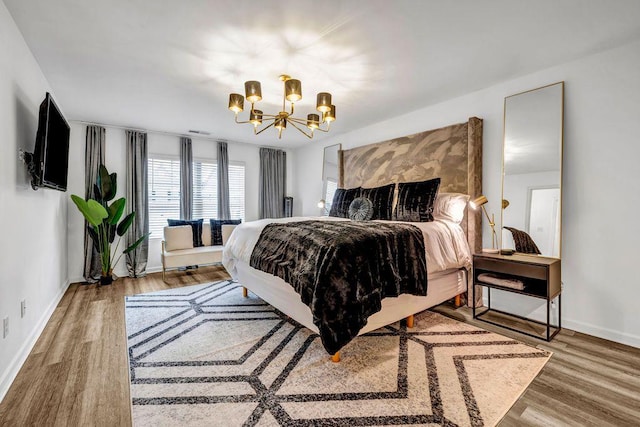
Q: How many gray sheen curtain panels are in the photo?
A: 5